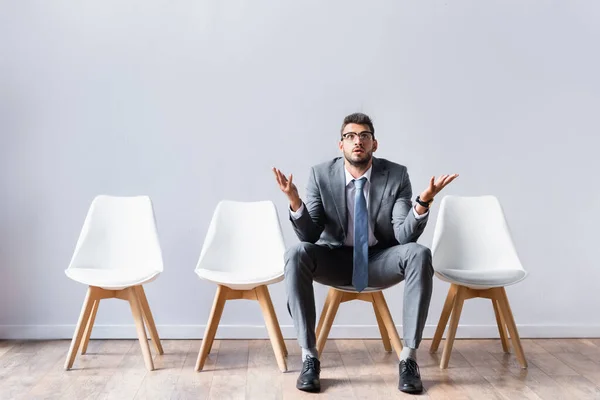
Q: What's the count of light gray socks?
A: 2